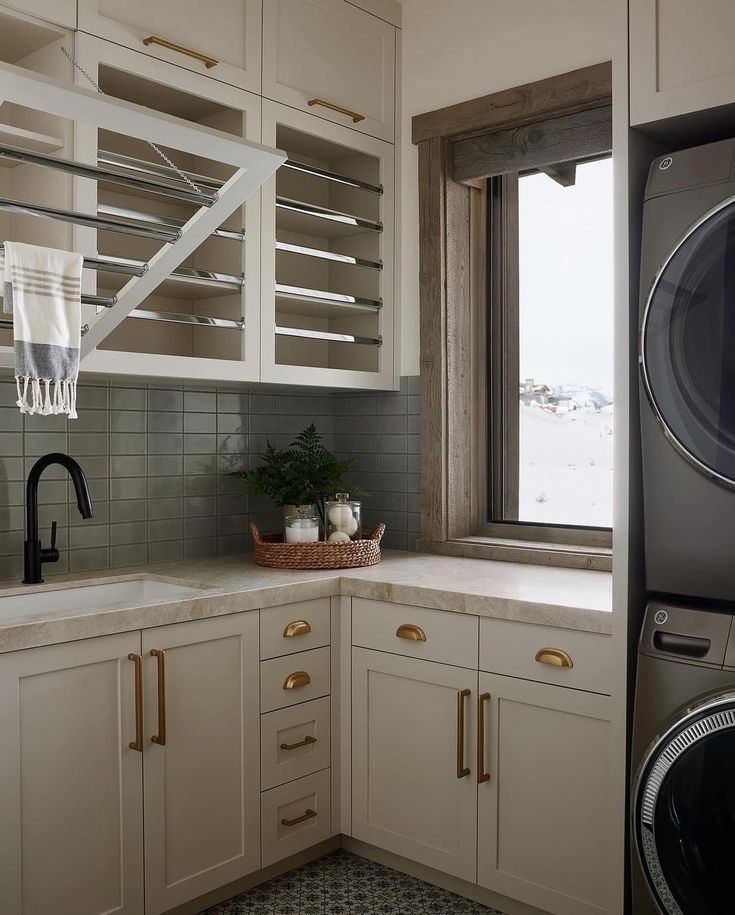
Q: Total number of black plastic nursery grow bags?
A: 0